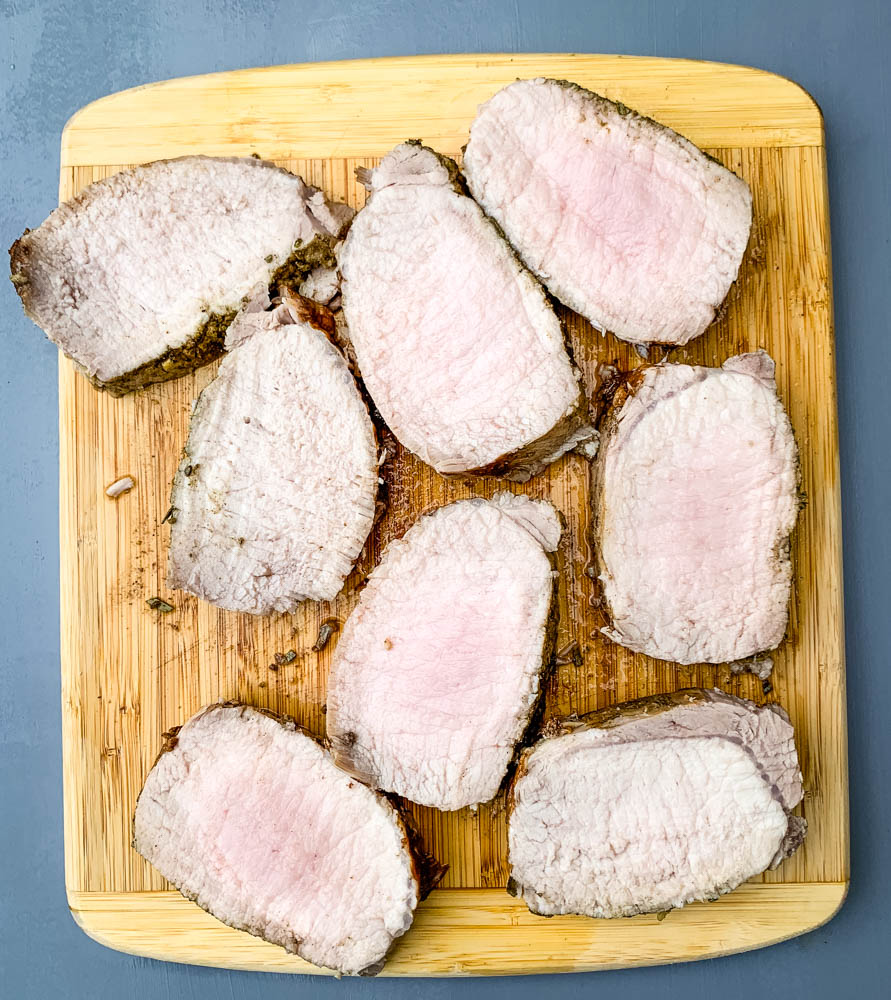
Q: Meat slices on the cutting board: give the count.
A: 8